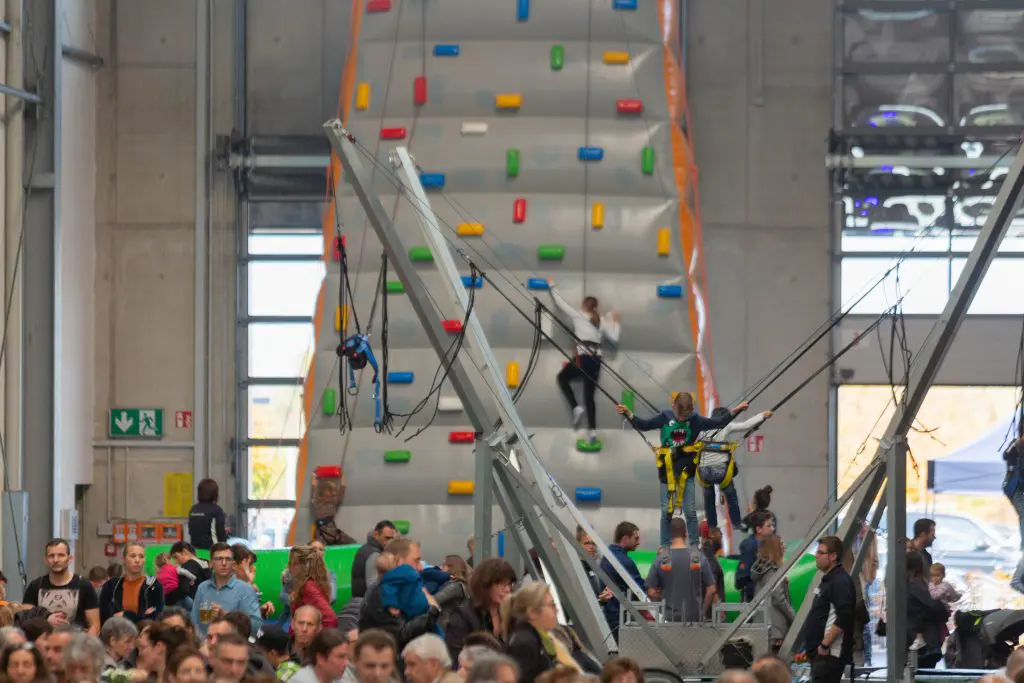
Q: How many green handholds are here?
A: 11